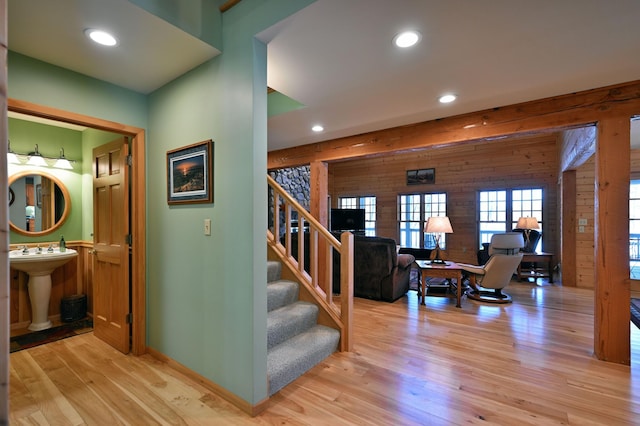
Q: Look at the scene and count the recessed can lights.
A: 4